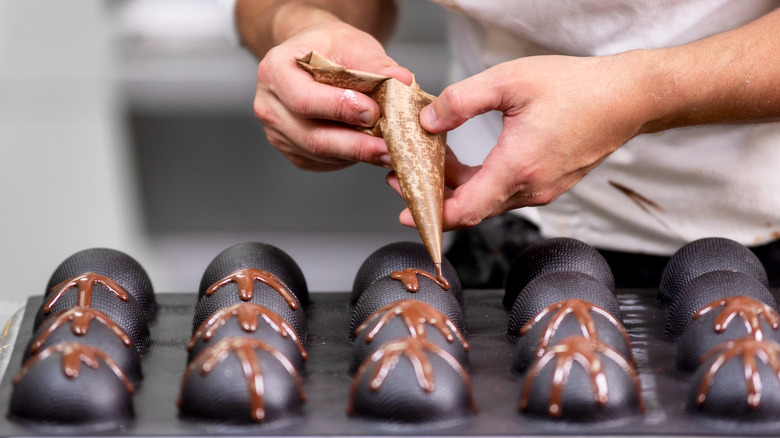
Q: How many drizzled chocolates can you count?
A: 13